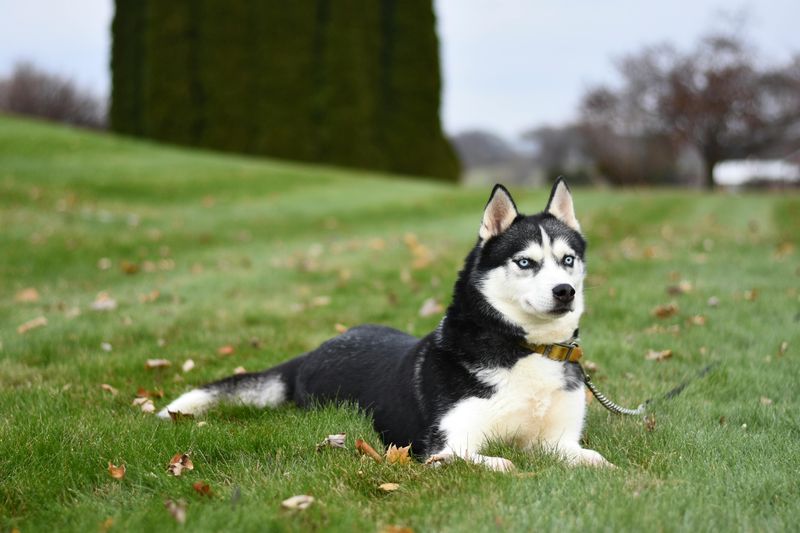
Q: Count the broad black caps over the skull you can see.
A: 1